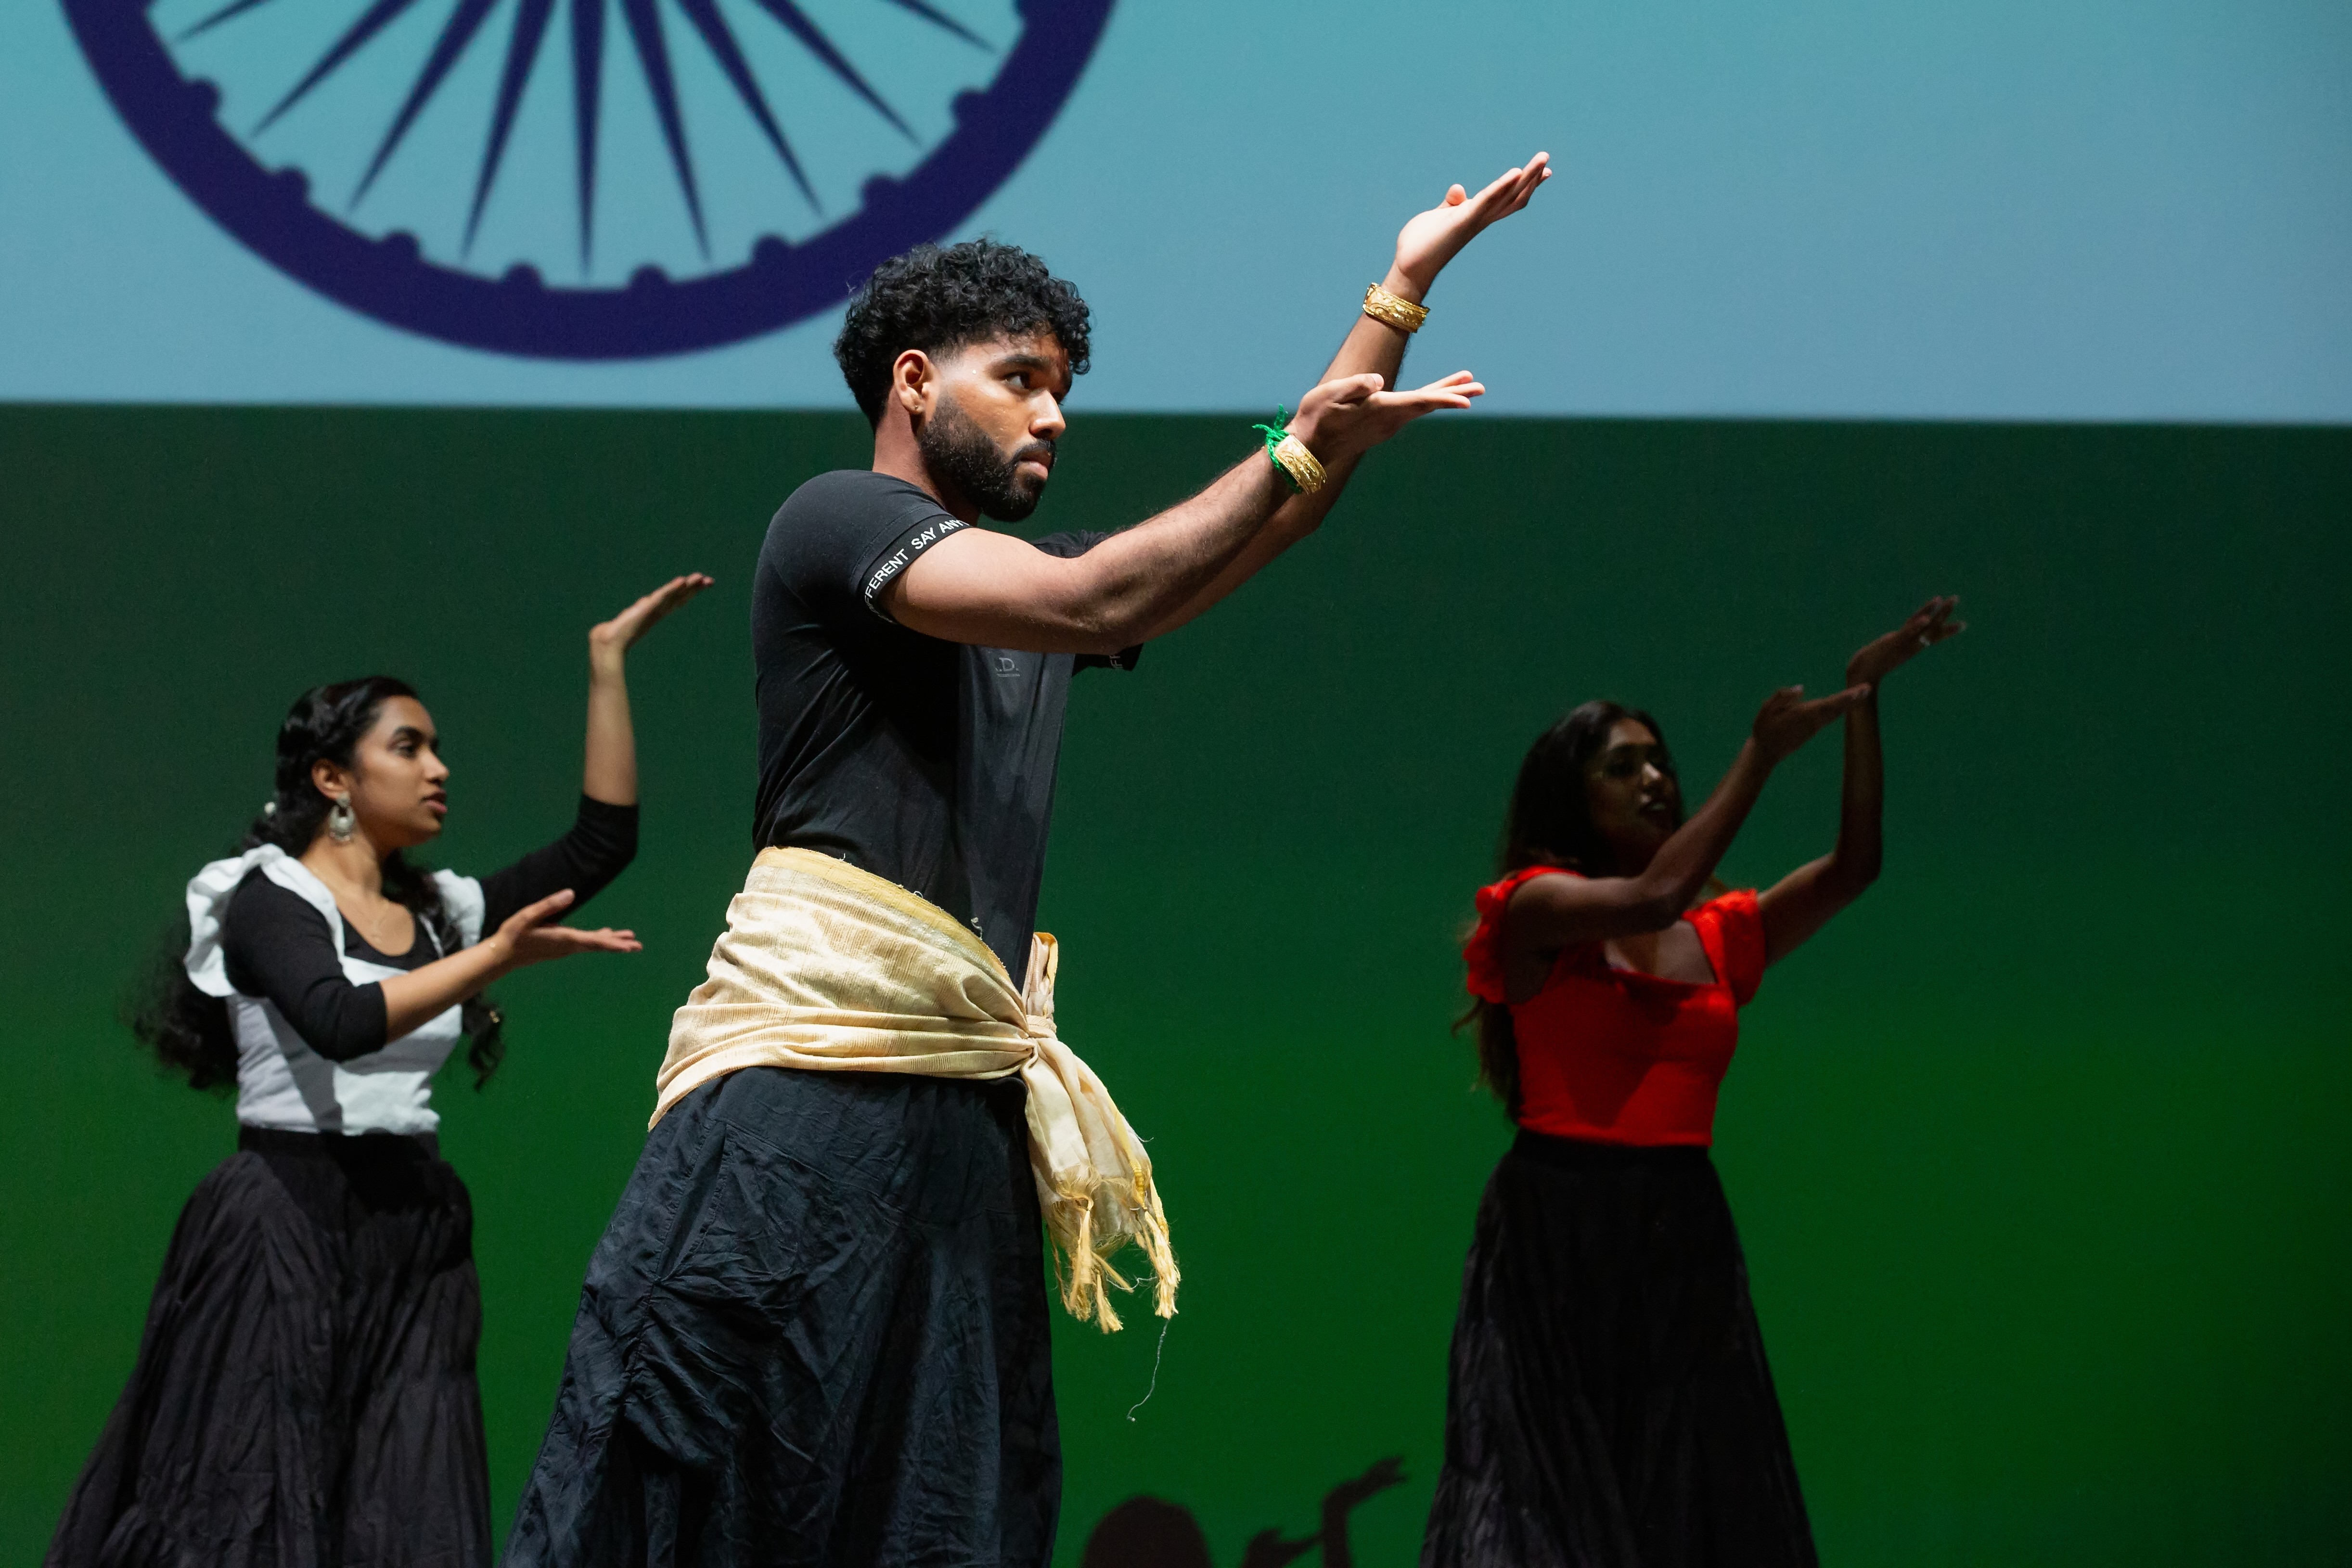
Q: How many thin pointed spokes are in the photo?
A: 9